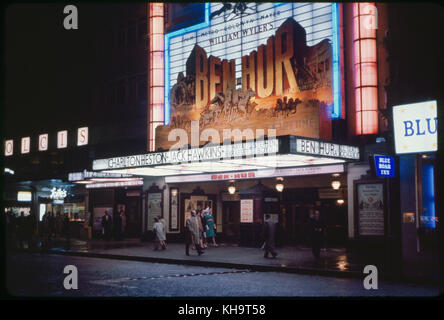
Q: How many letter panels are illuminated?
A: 5